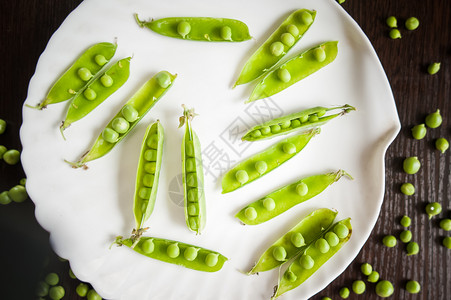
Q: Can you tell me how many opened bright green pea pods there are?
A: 14